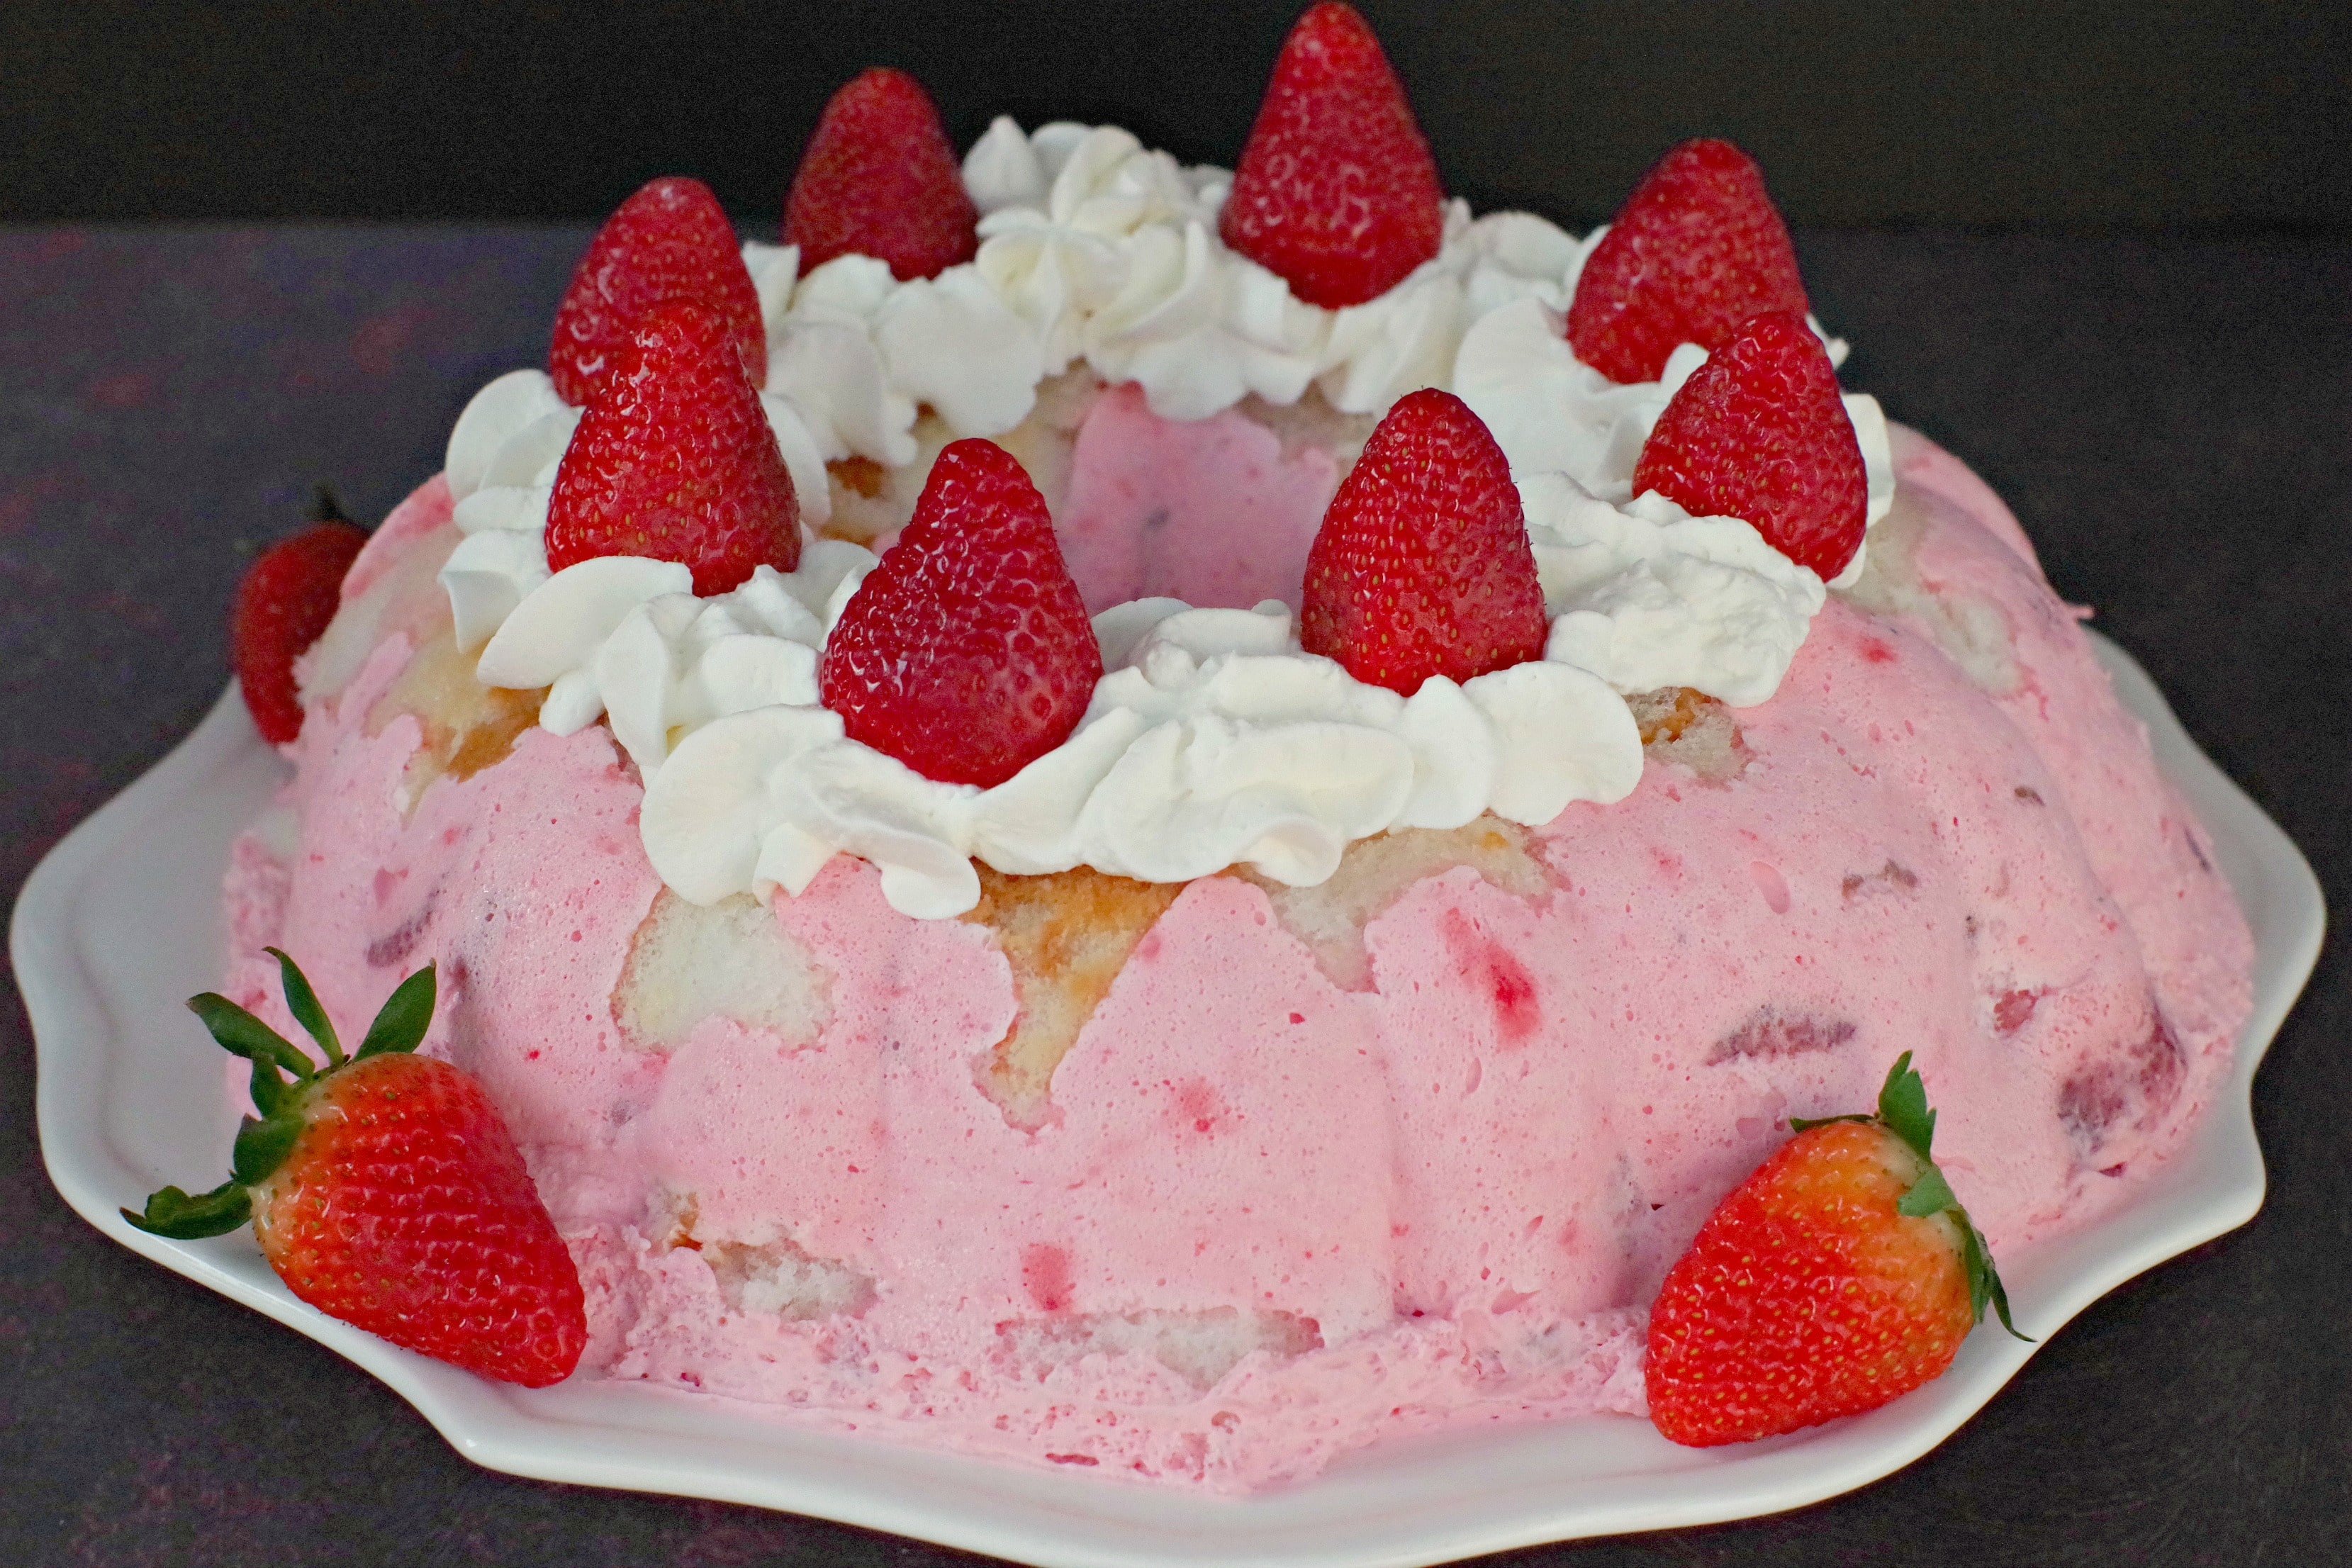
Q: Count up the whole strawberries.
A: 11